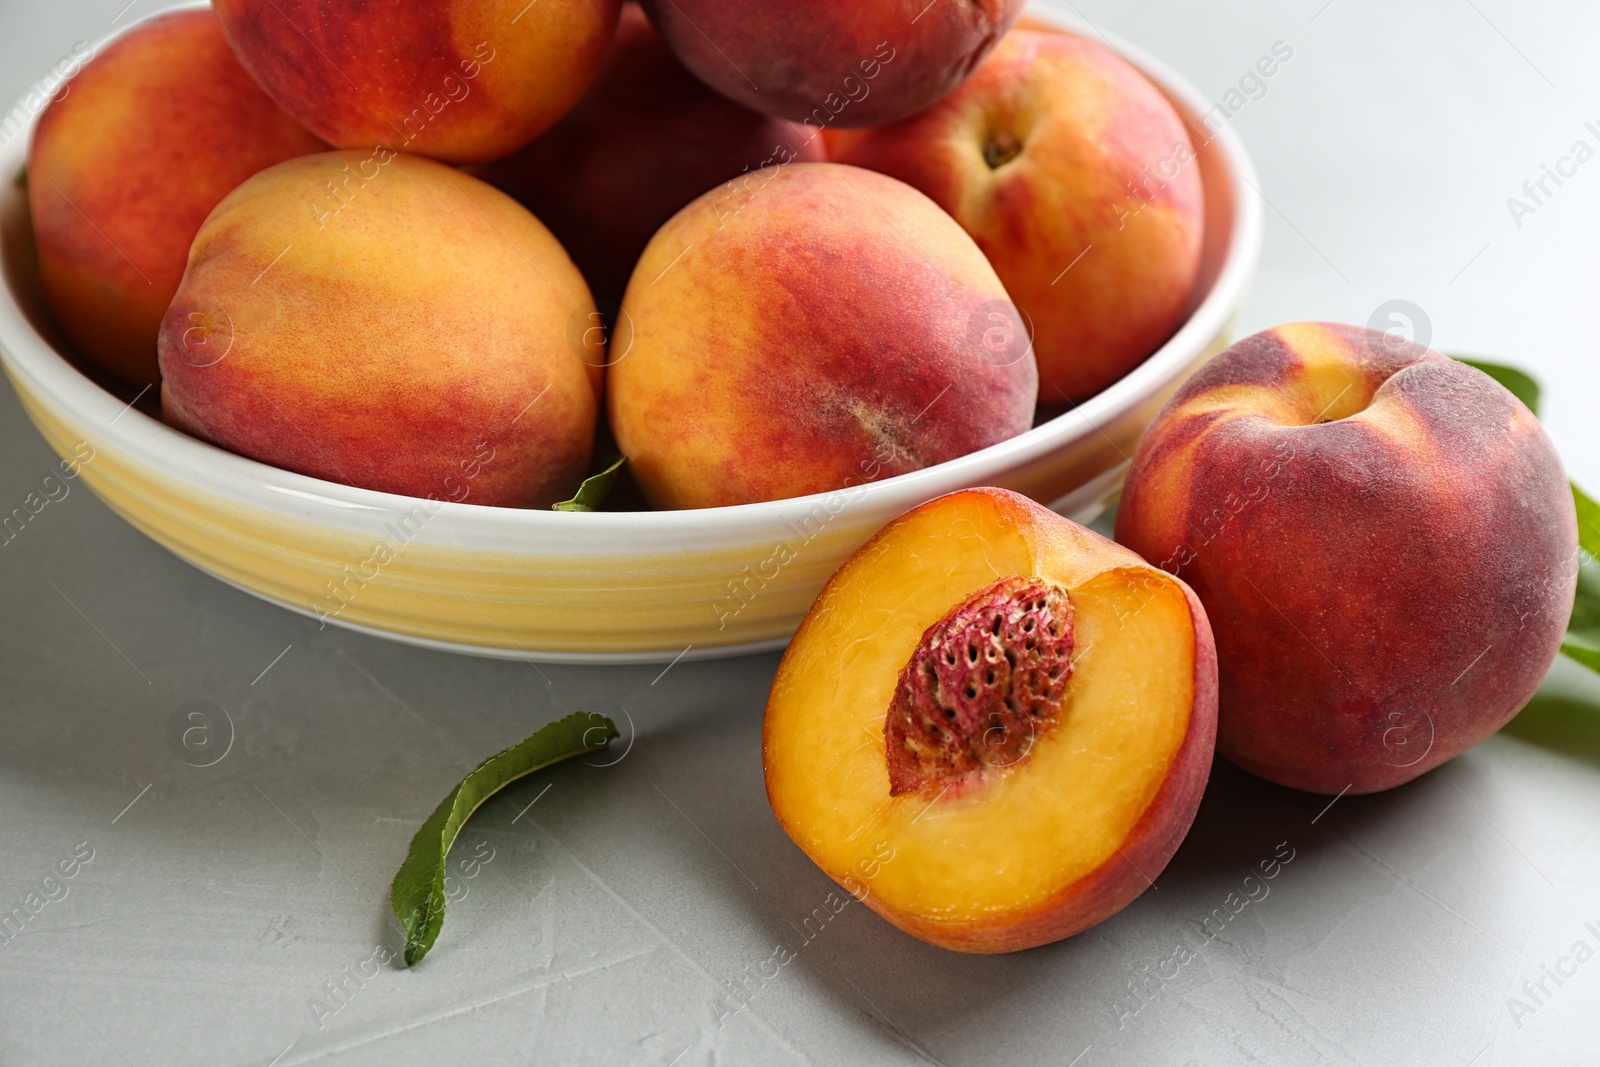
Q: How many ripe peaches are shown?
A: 9